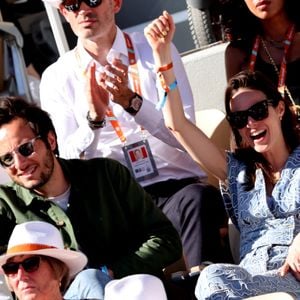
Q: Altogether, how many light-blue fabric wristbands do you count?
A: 1